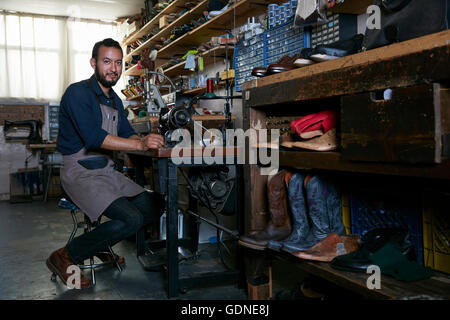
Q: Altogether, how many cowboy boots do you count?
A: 3